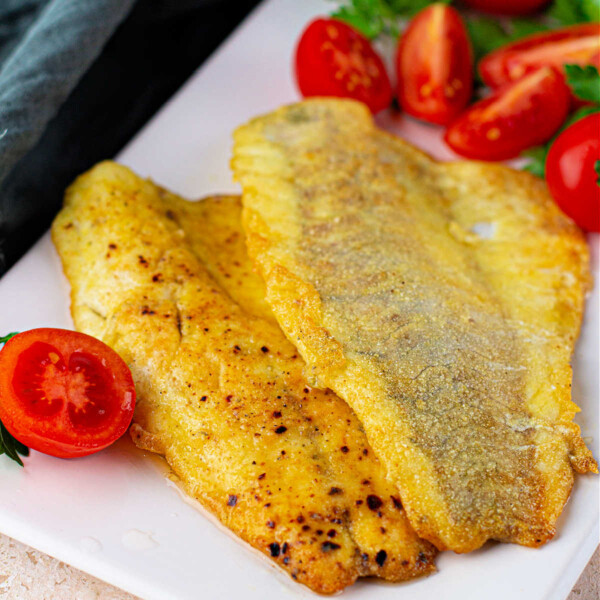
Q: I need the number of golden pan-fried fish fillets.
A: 2